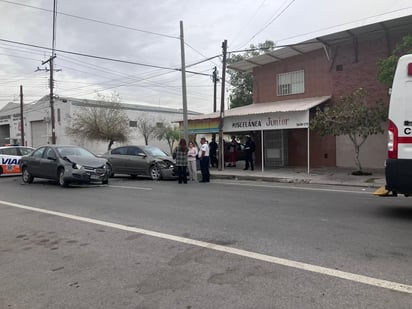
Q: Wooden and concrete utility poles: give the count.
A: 5